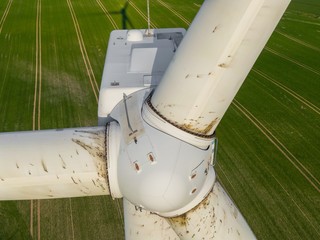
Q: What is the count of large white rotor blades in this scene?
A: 3